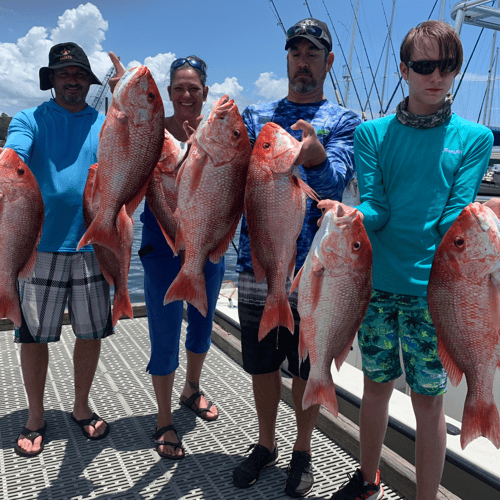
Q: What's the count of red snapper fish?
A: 8